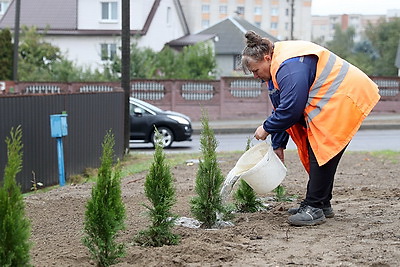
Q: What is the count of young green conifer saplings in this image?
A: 6